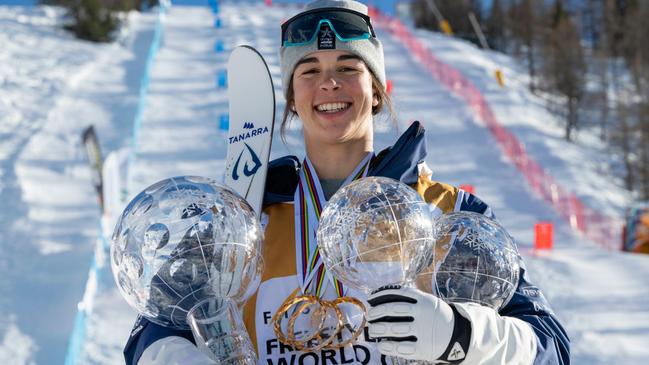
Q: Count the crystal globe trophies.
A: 3